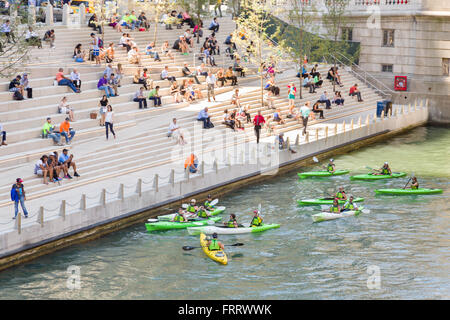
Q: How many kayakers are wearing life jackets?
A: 13